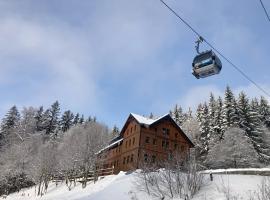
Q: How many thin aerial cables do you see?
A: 2